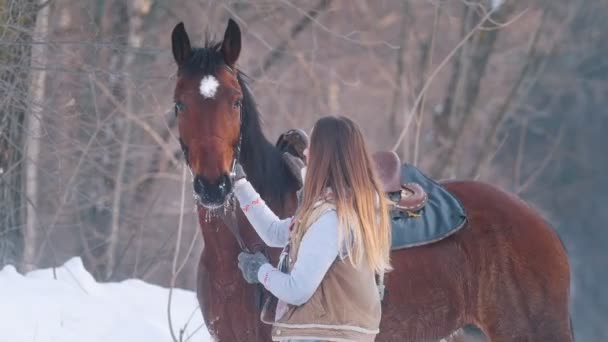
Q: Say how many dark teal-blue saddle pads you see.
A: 1